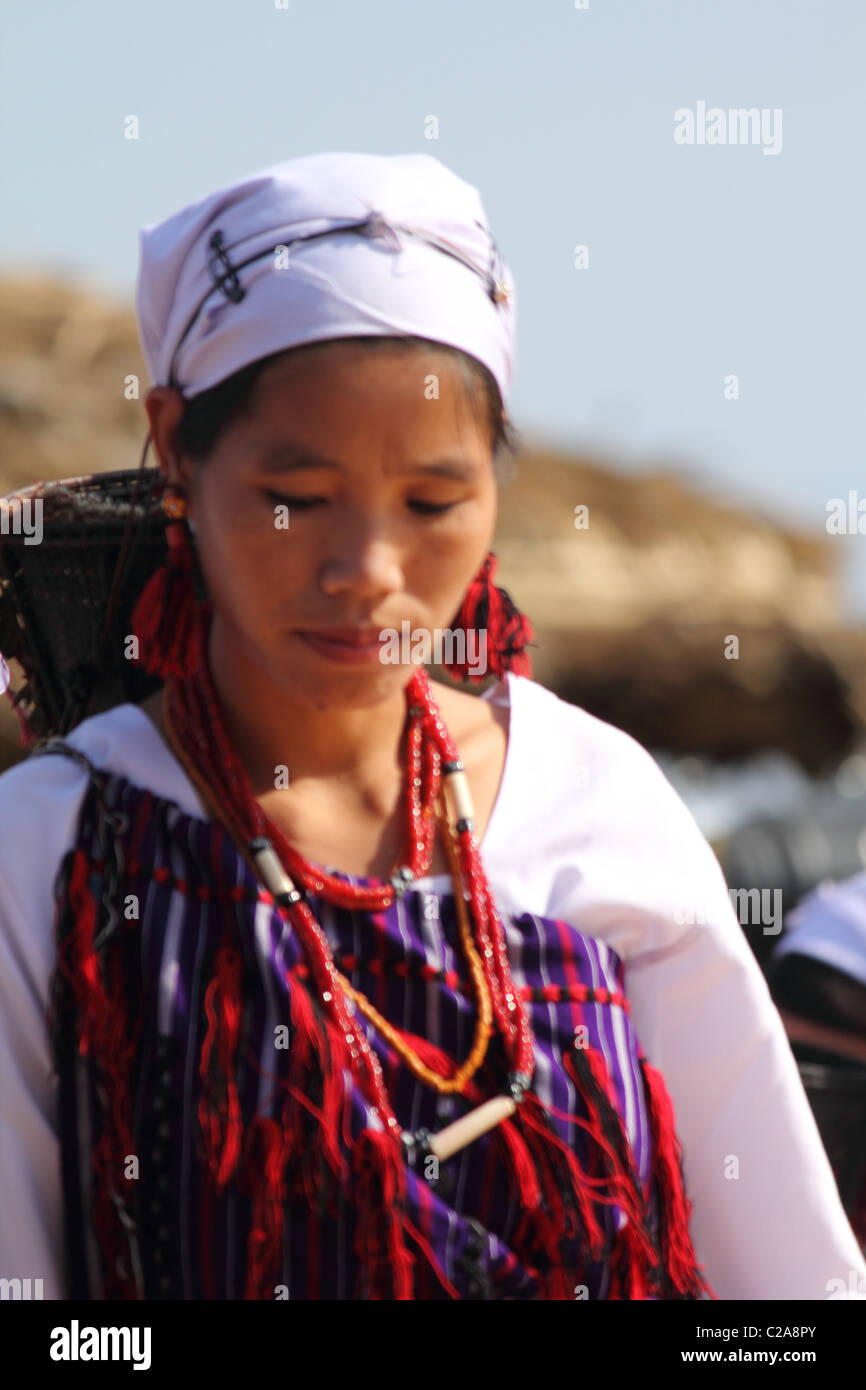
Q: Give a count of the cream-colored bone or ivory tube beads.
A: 3